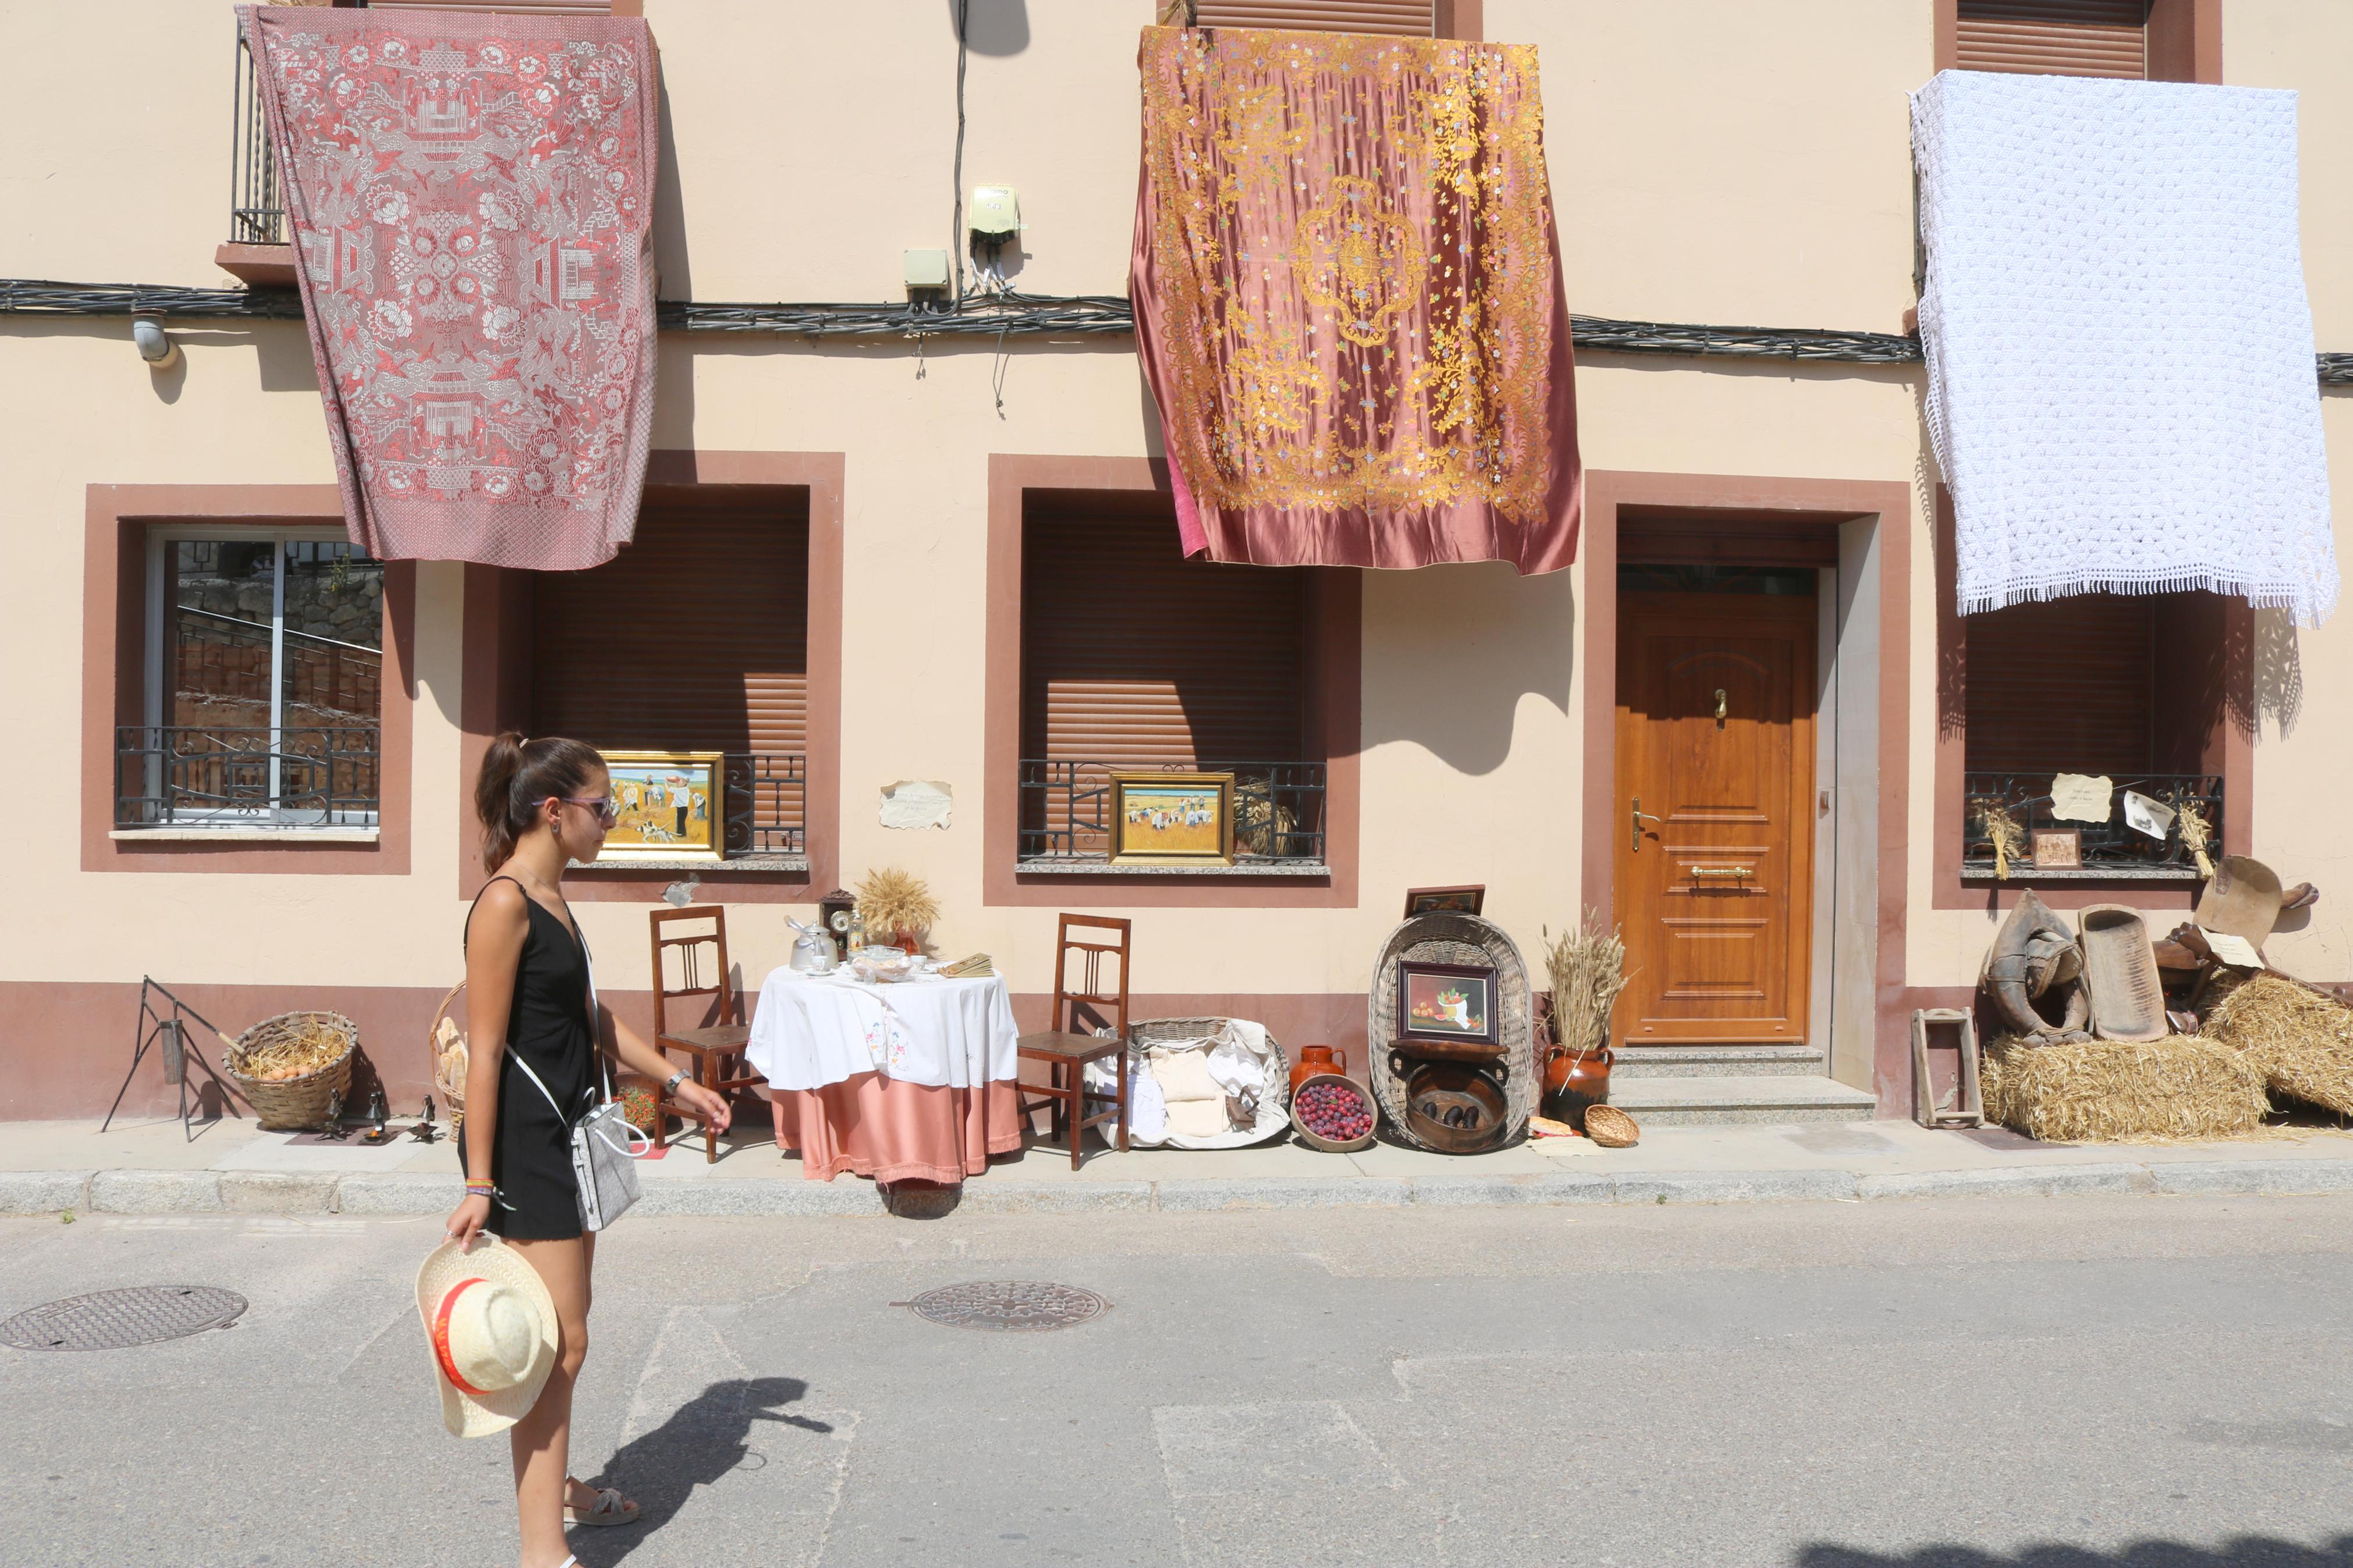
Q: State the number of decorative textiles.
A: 3